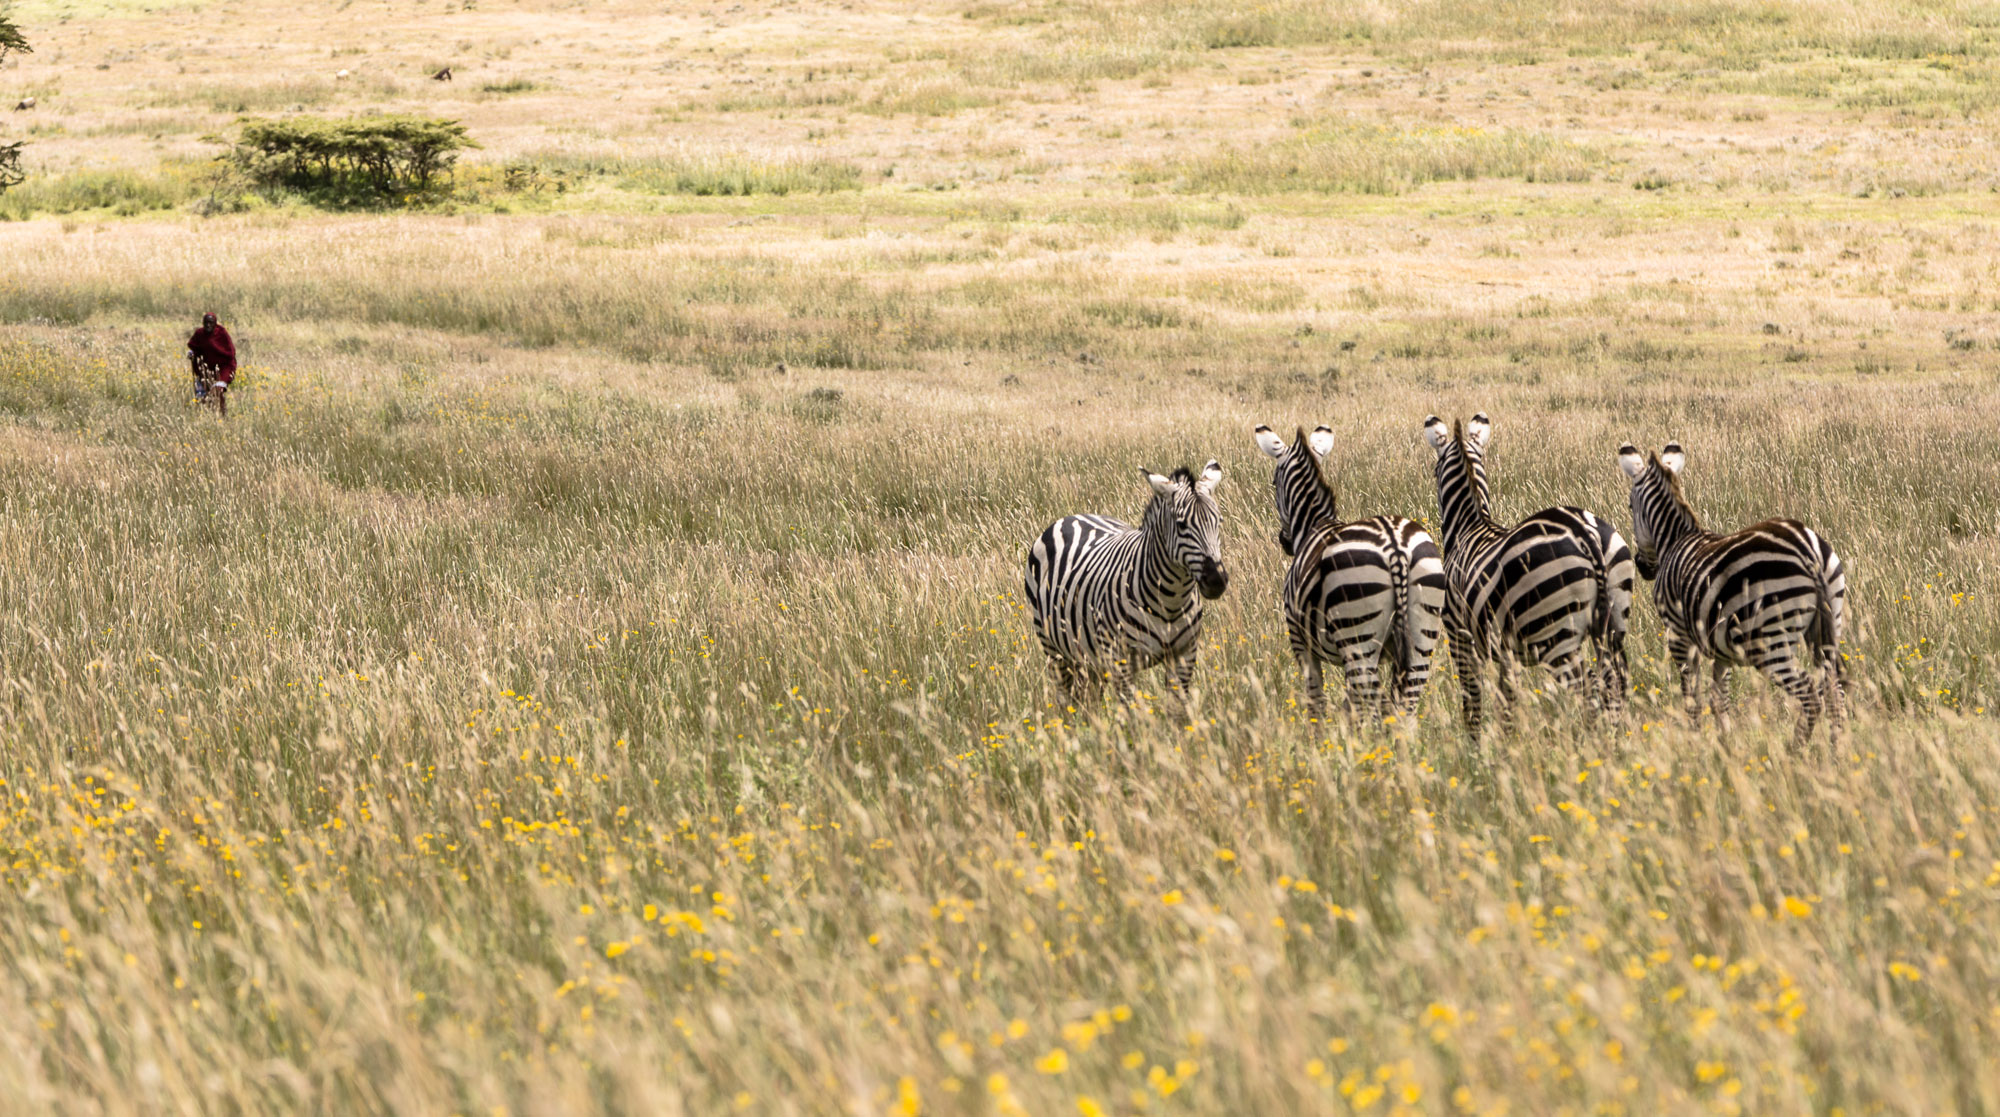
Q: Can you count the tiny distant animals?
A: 3